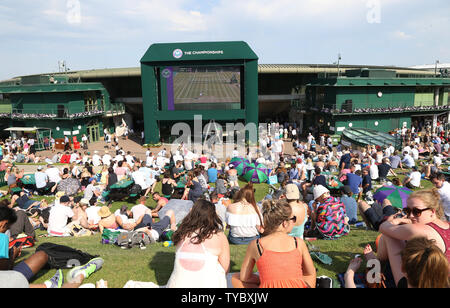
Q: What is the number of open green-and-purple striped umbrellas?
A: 3